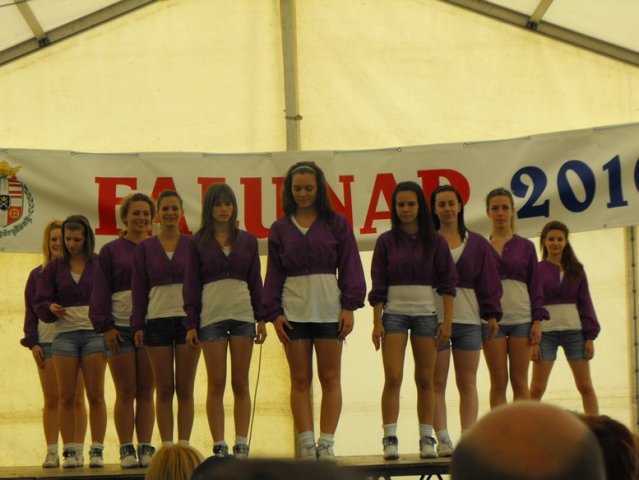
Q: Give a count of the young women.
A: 10